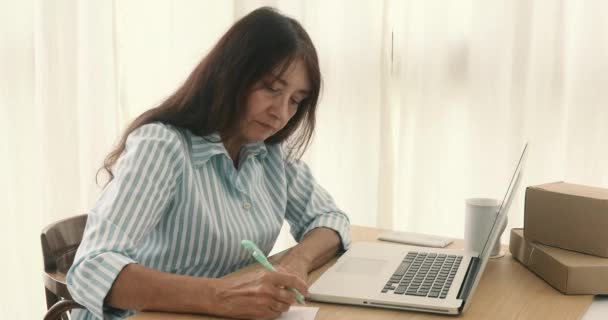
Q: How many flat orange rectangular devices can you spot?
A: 0